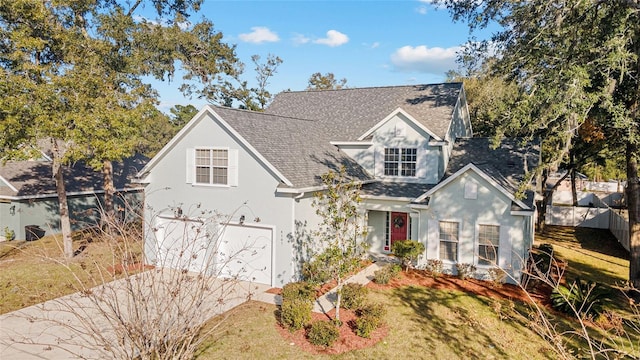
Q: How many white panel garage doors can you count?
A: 2